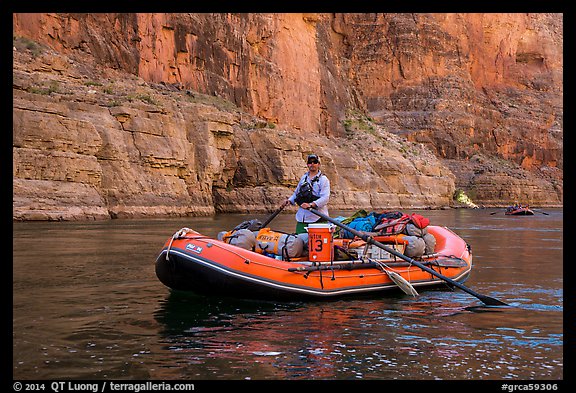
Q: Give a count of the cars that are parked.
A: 0